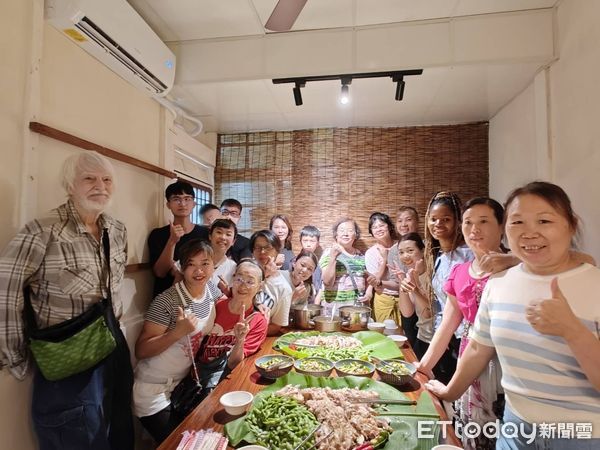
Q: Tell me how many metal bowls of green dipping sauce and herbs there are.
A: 4